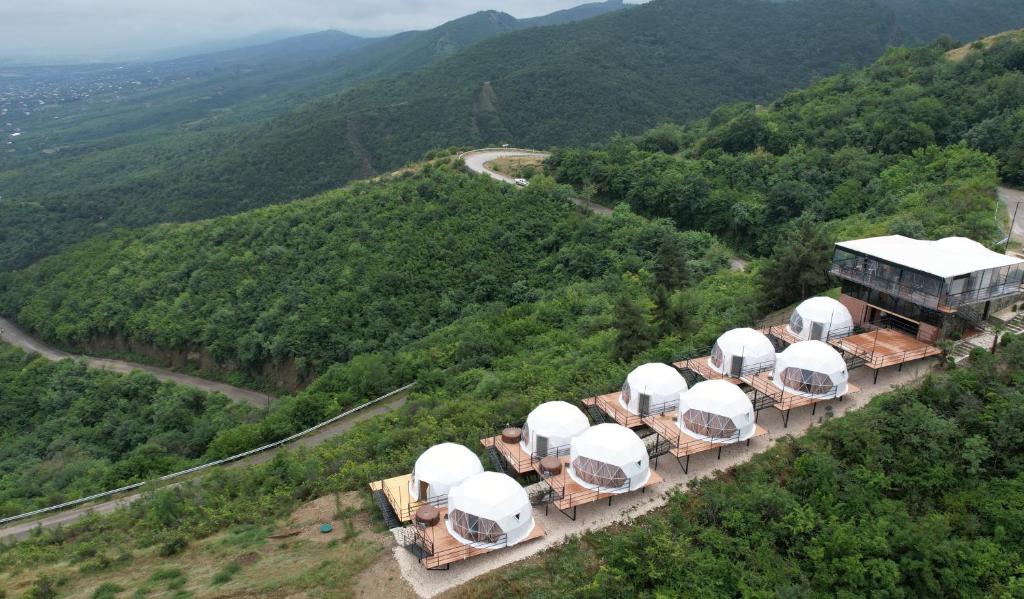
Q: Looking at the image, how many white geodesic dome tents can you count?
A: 9